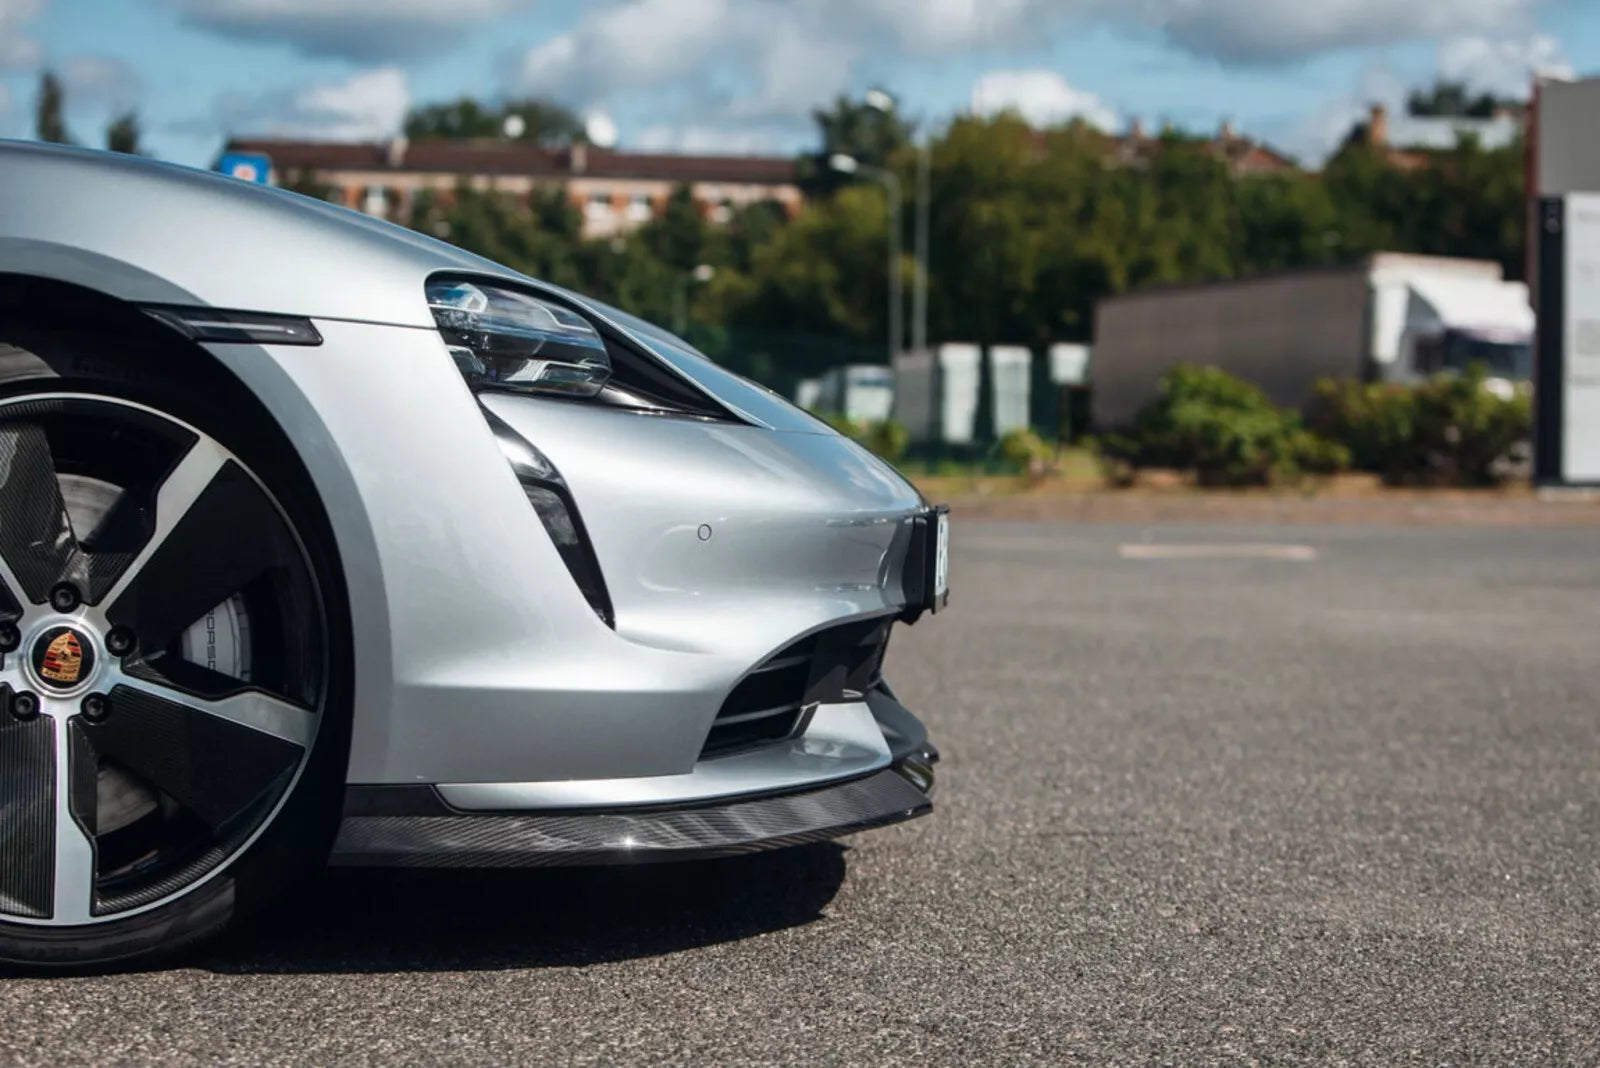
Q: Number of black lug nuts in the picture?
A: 5